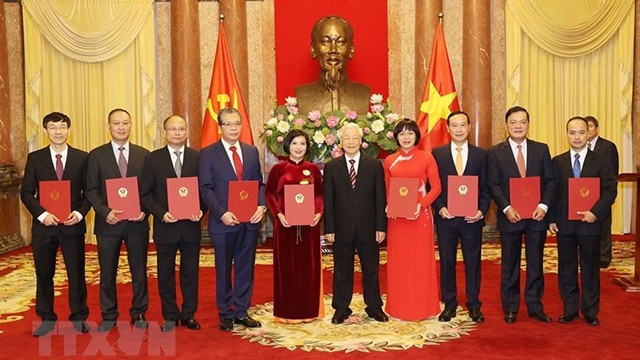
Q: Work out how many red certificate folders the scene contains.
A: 9